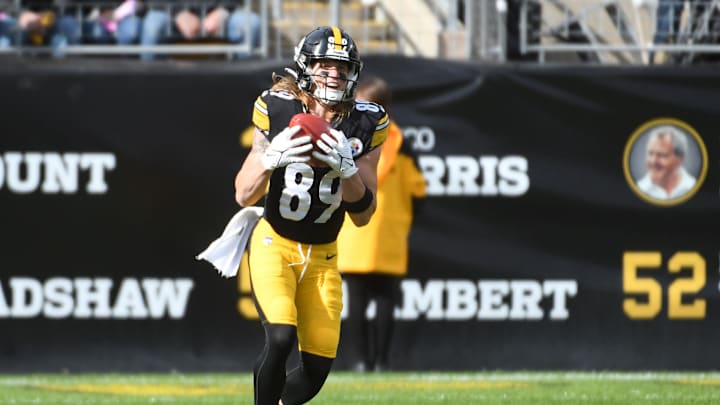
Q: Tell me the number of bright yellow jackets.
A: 1